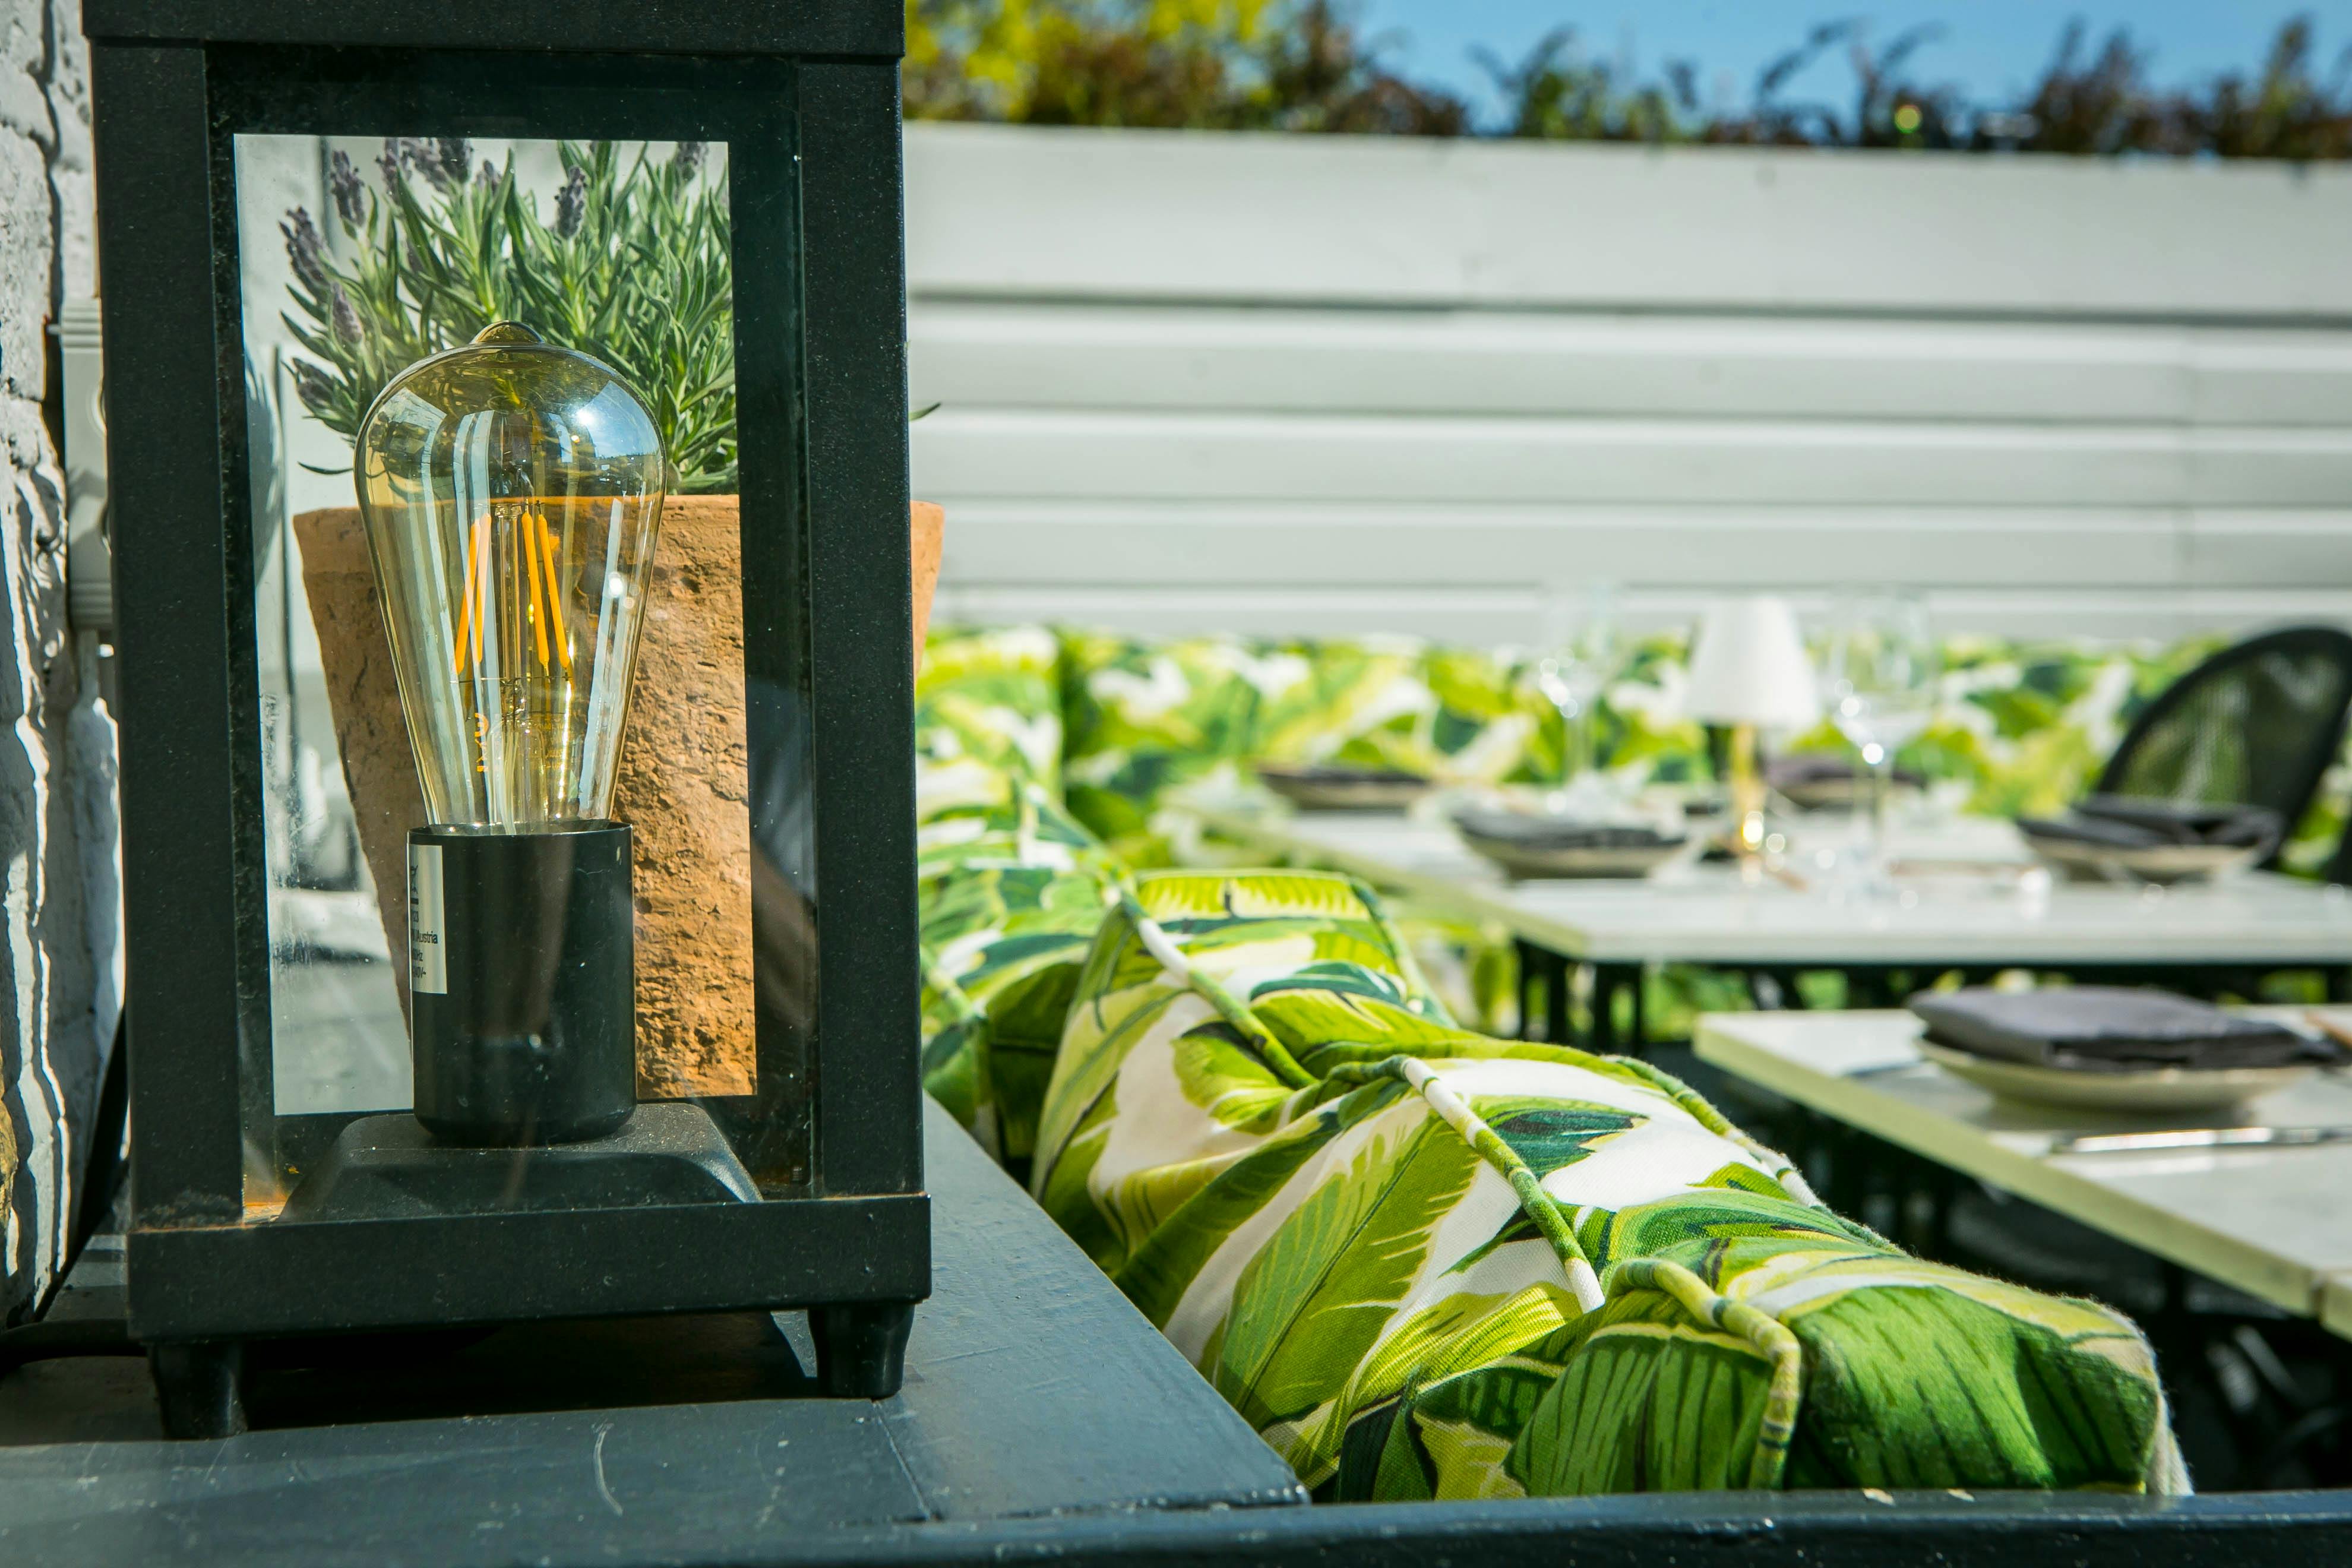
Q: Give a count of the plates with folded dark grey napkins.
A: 5